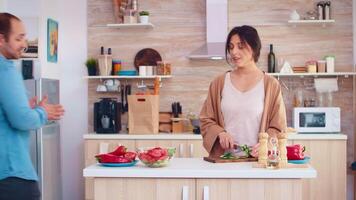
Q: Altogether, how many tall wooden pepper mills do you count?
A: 2